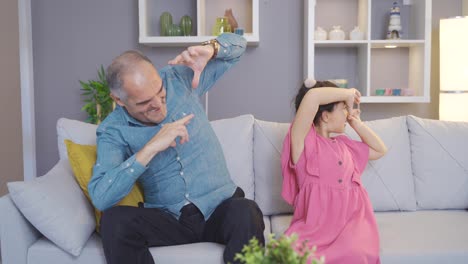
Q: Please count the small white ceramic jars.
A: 3